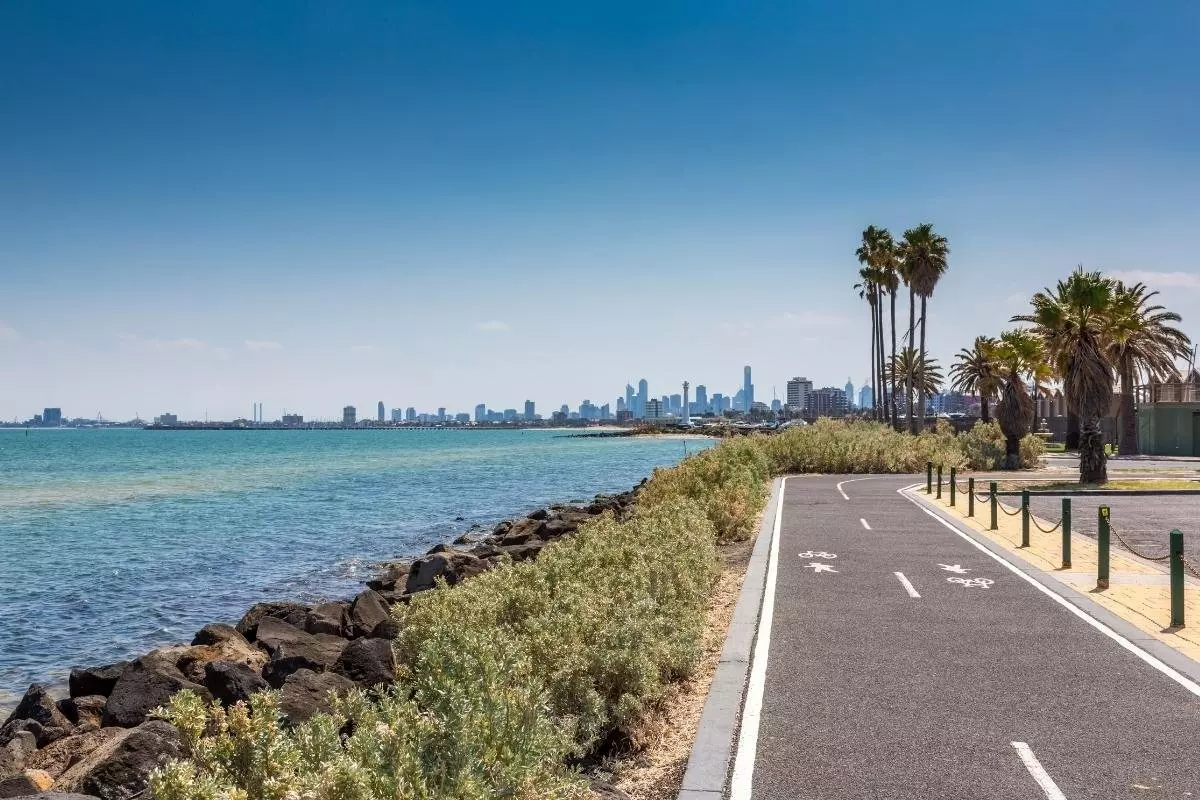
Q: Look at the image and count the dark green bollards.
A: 9